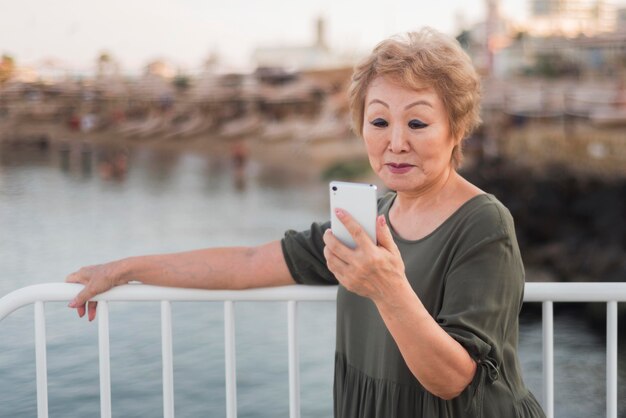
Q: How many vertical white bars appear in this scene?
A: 7